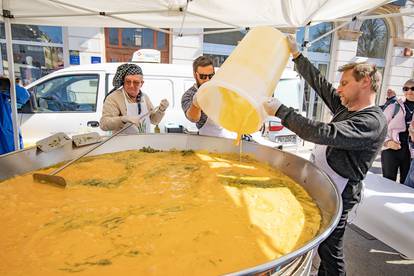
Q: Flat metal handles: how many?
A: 2